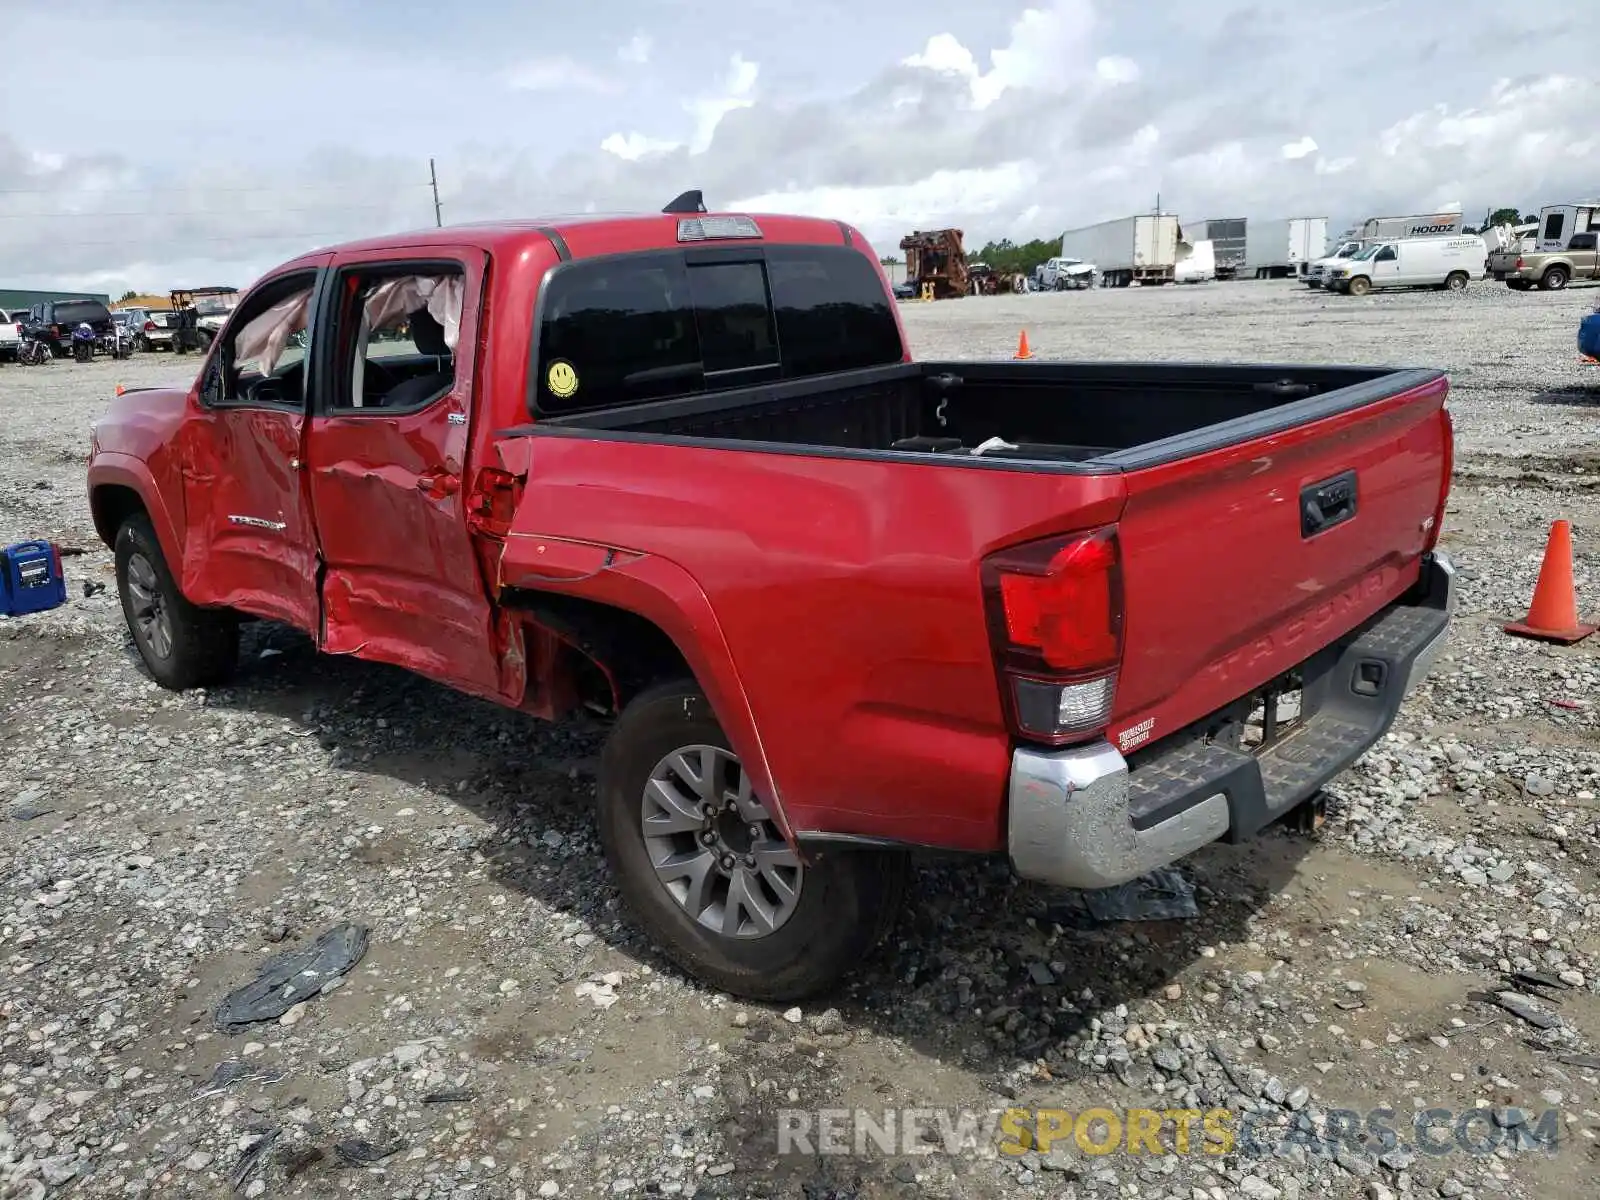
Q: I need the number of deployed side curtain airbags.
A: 2